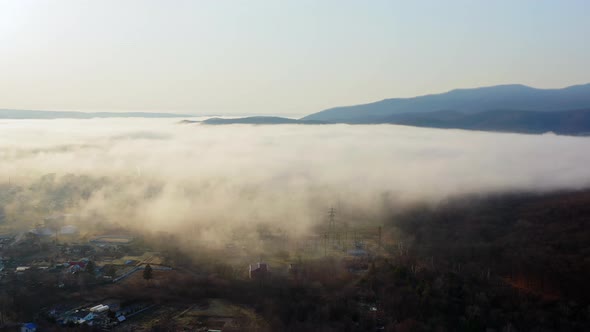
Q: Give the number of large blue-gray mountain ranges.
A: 1